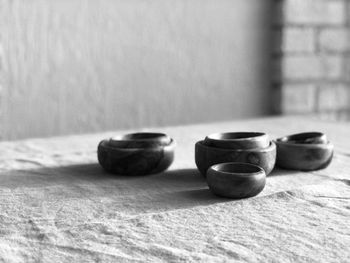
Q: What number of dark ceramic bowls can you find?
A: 7